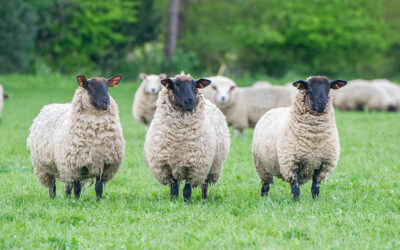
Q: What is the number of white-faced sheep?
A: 2